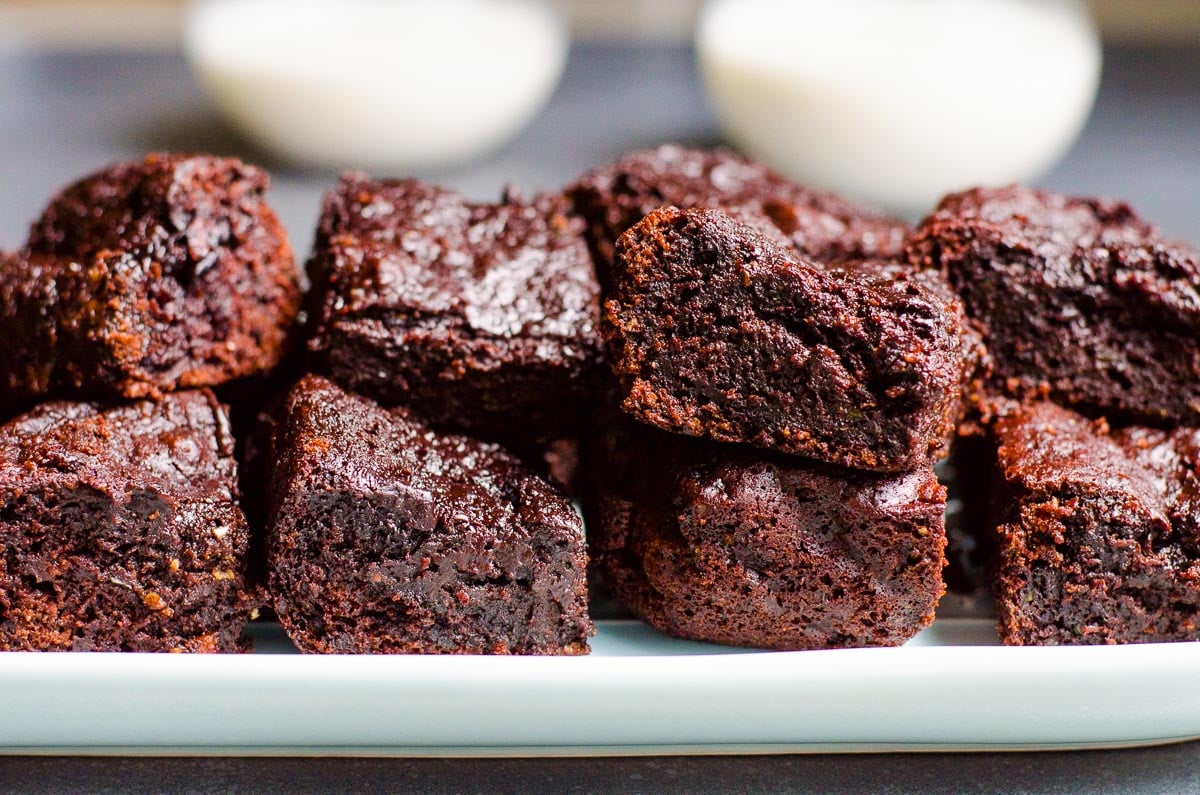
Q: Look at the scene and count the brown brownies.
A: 9